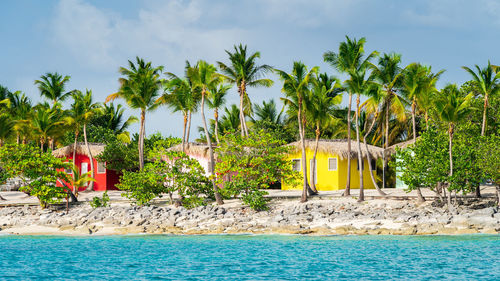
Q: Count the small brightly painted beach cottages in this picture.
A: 4